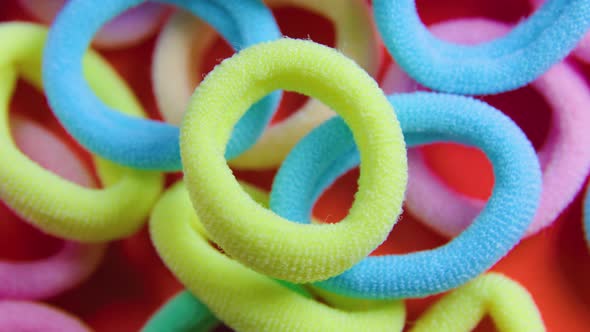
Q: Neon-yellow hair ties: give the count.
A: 4